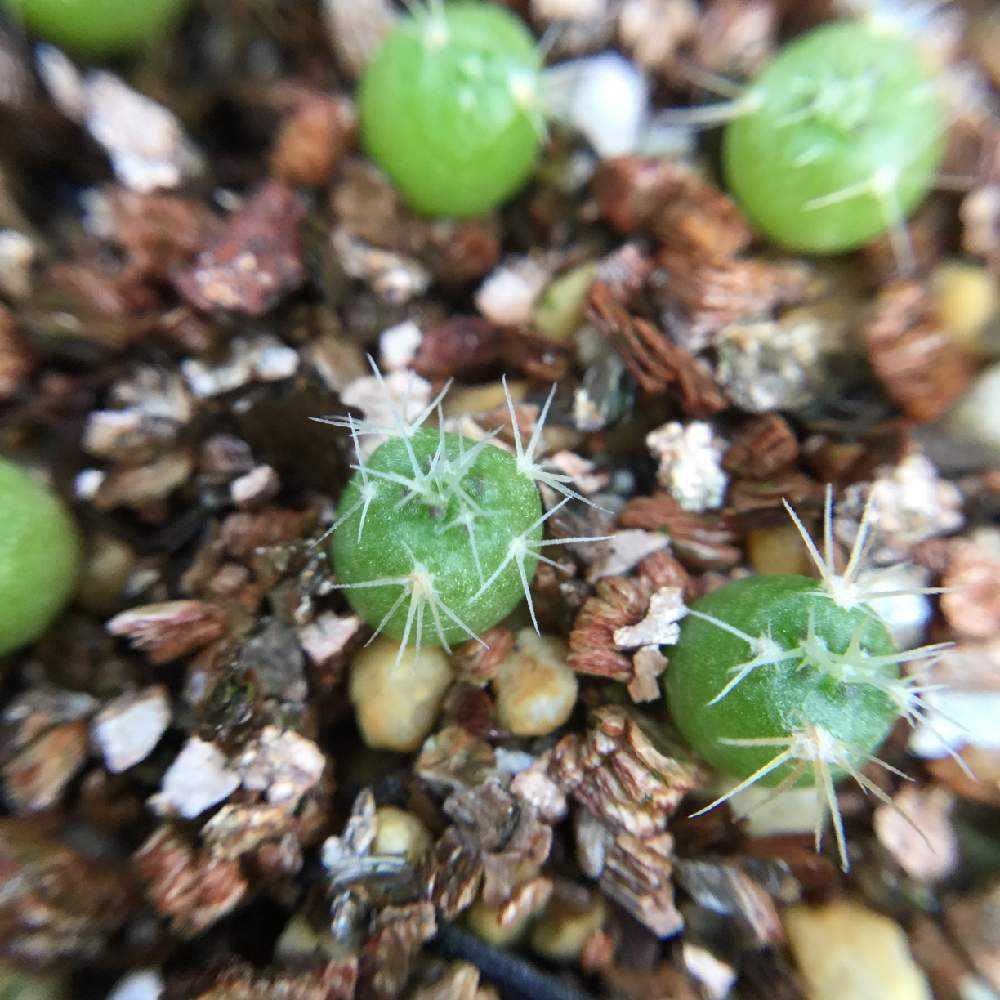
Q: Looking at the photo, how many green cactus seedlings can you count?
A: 6